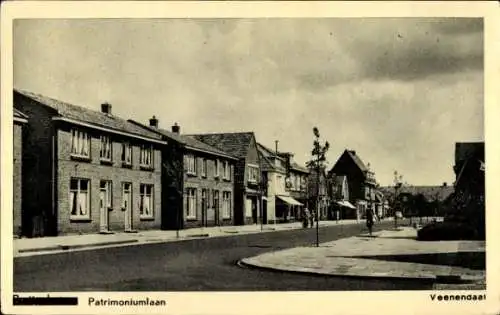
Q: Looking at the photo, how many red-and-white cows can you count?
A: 0